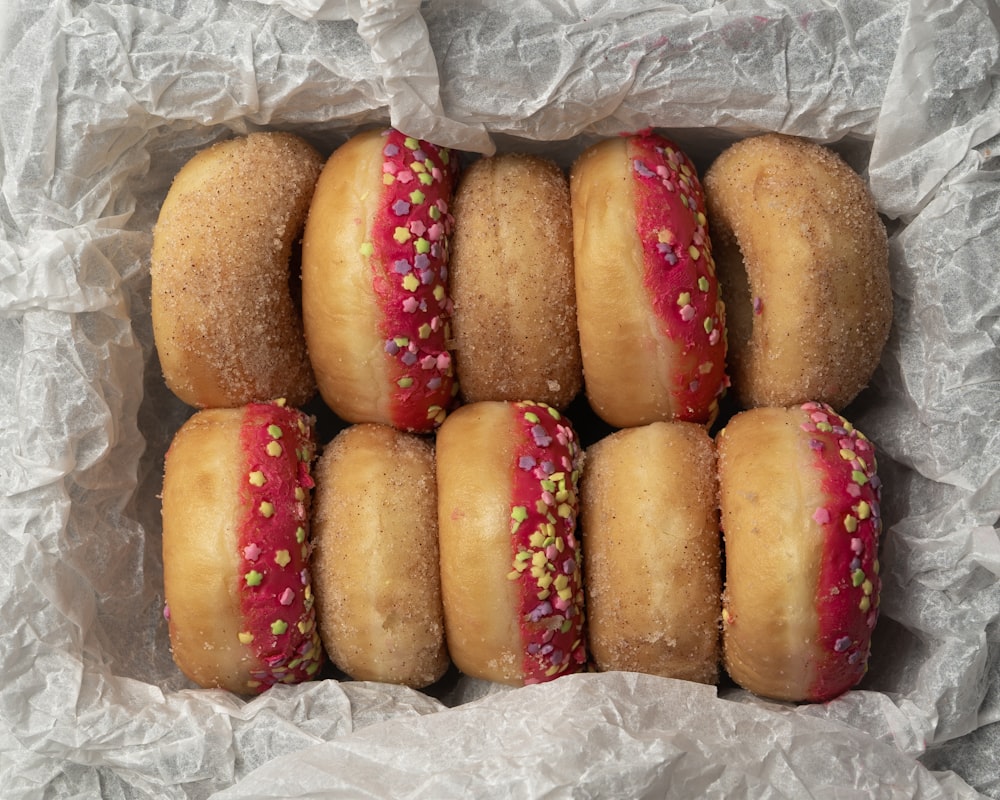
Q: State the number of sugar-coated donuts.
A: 5